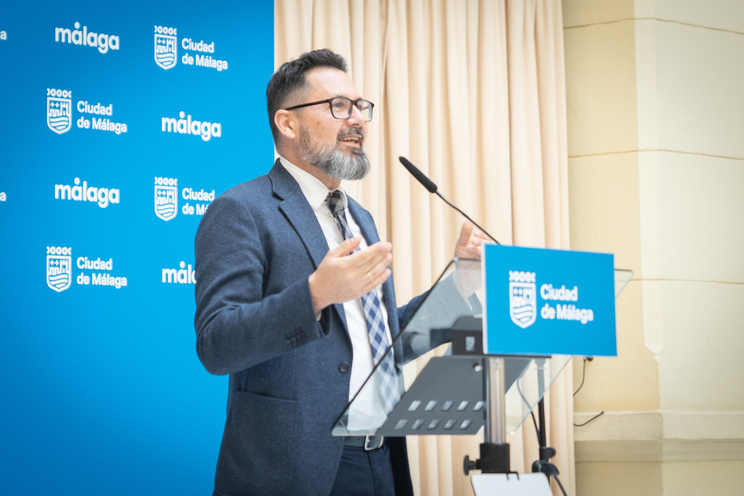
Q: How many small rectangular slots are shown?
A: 10